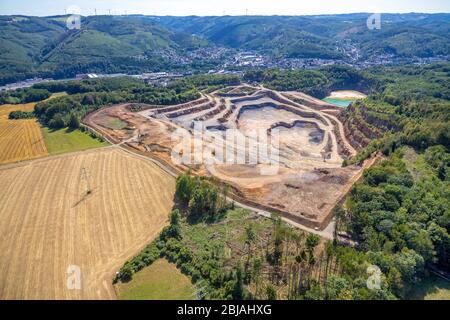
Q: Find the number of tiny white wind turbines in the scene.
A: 5